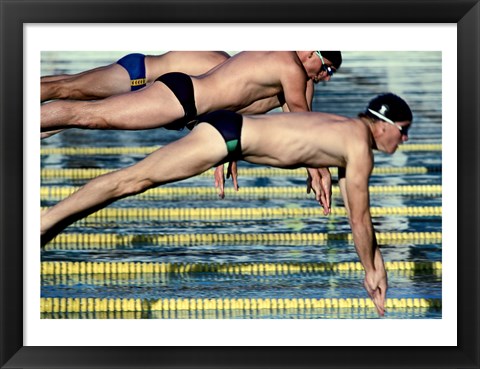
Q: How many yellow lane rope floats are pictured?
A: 7